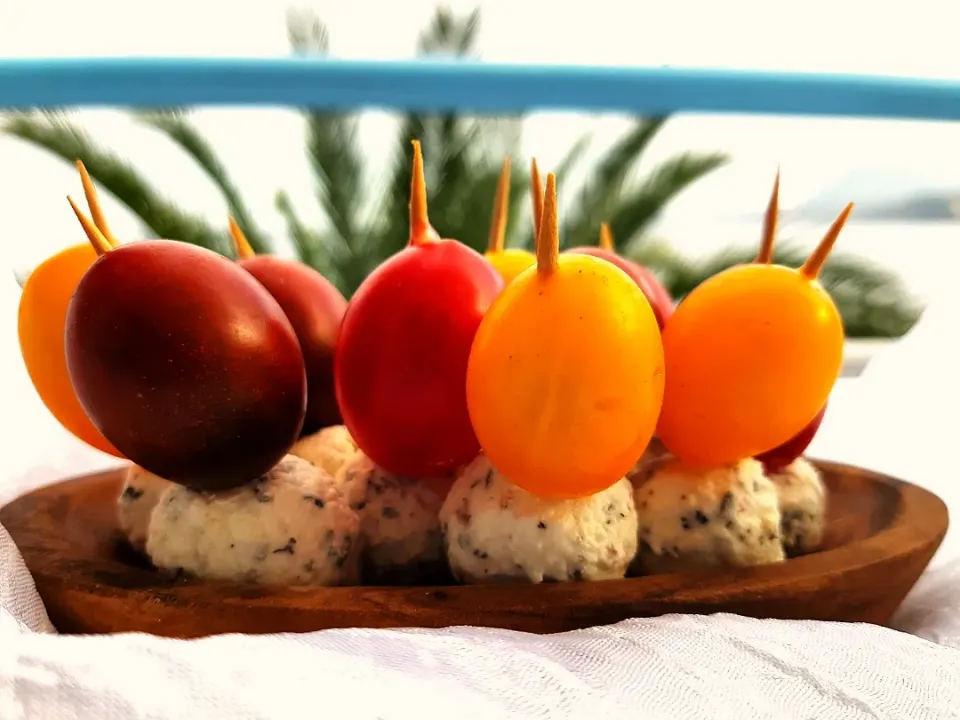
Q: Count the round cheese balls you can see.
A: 7